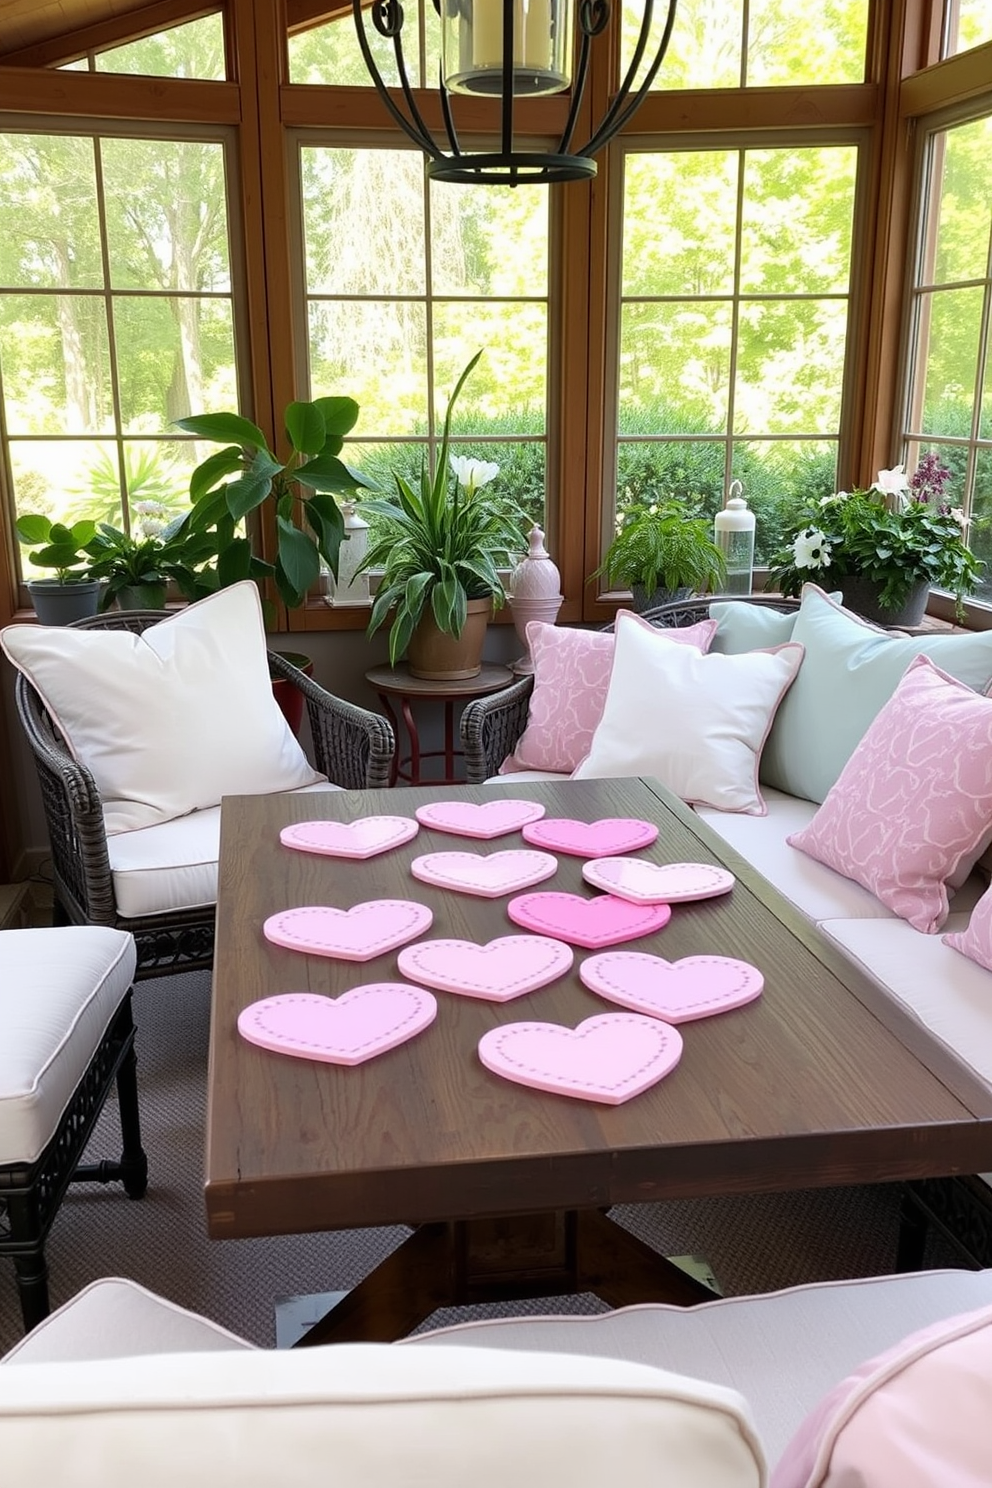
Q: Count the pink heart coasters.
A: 11